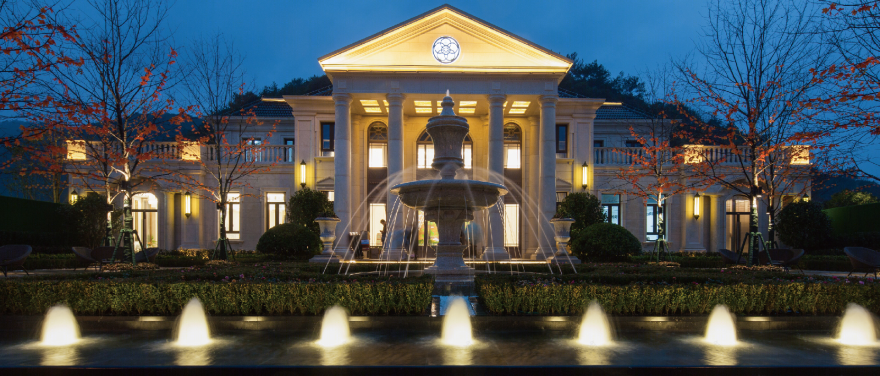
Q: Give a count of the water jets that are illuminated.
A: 7